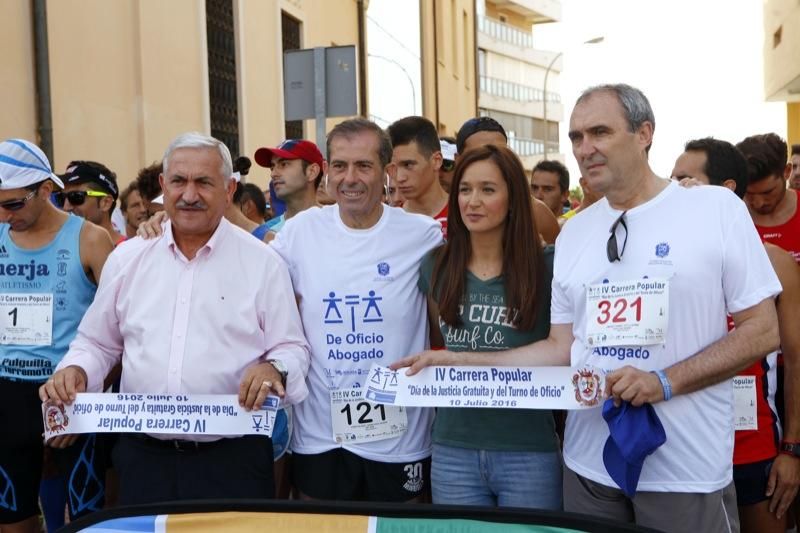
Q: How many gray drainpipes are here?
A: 1